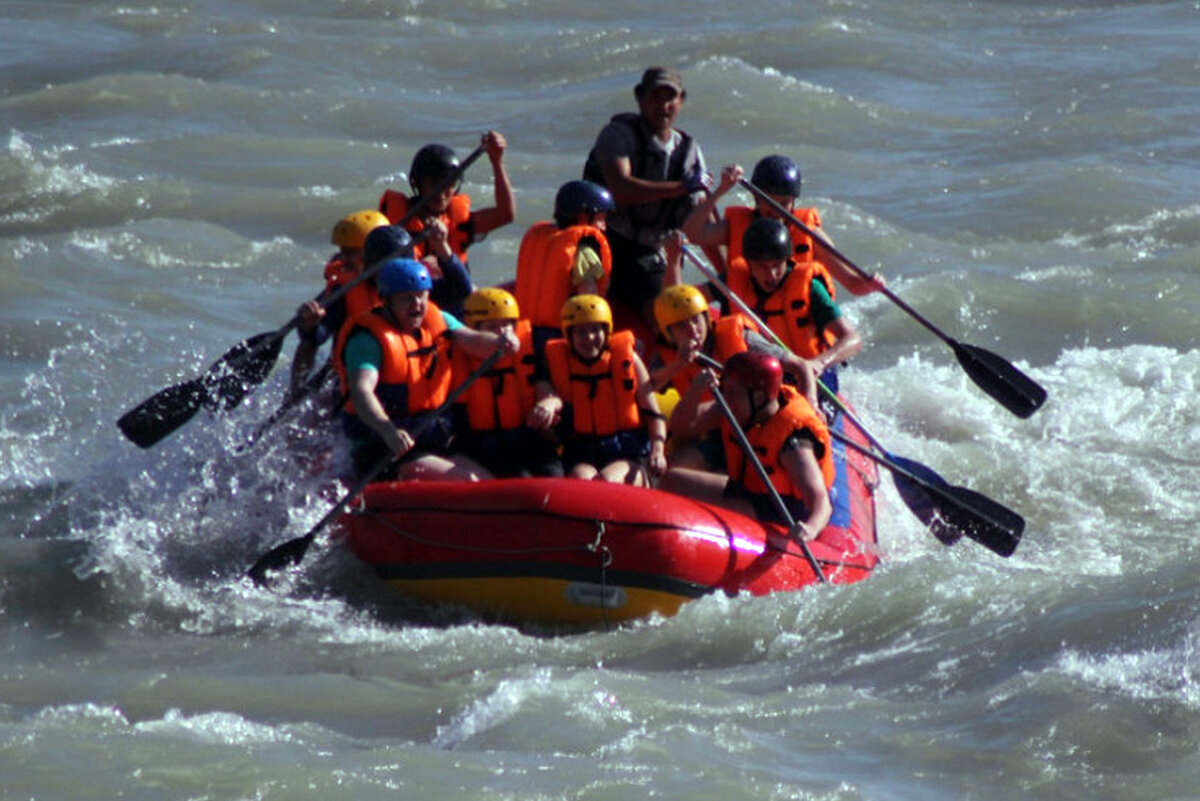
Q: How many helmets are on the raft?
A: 11